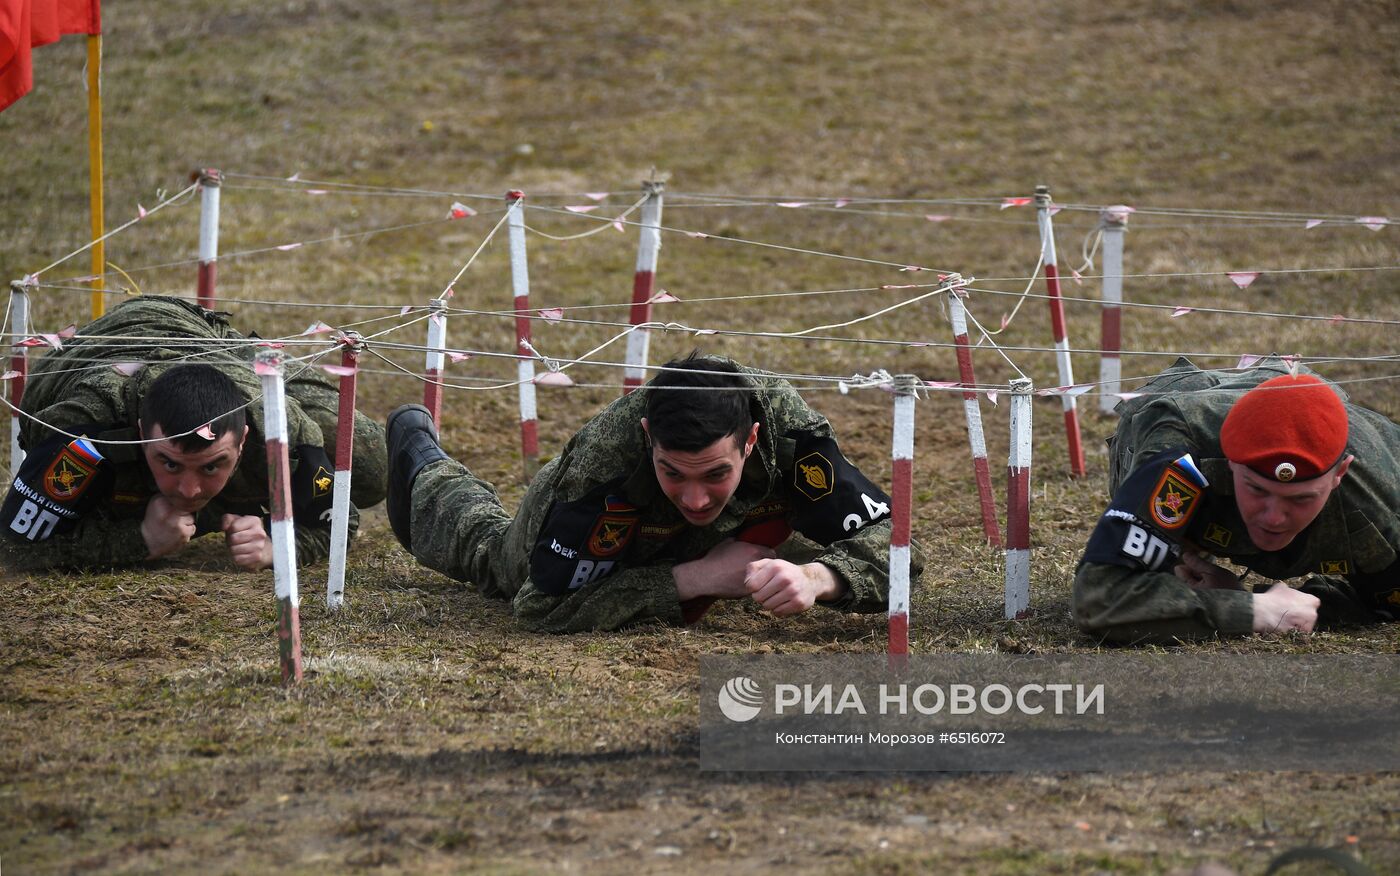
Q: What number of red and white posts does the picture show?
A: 12